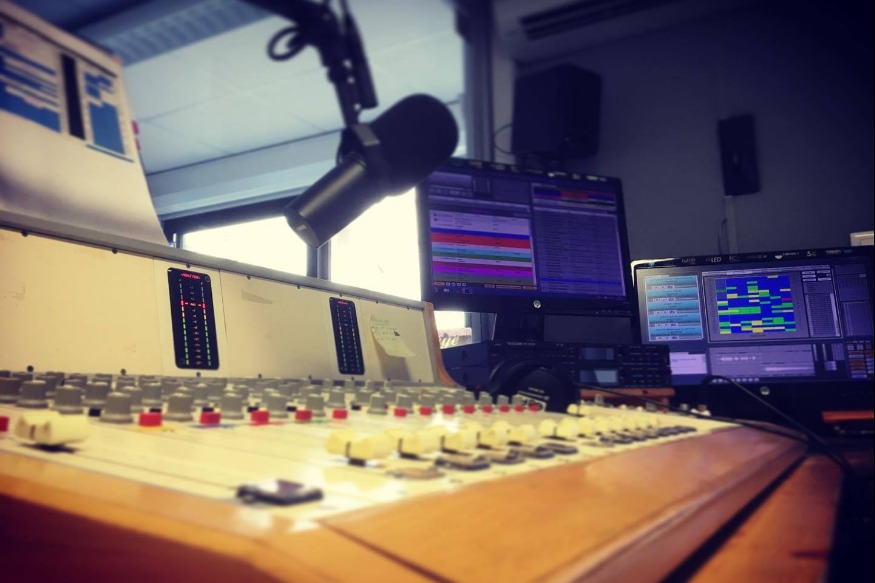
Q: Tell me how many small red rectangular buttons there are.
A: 14